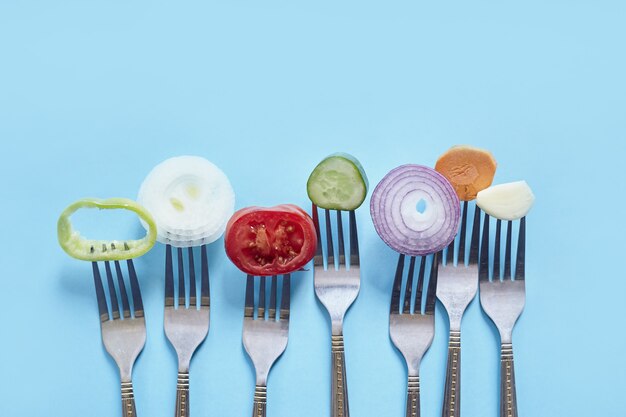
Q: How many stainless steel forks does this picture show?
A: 7